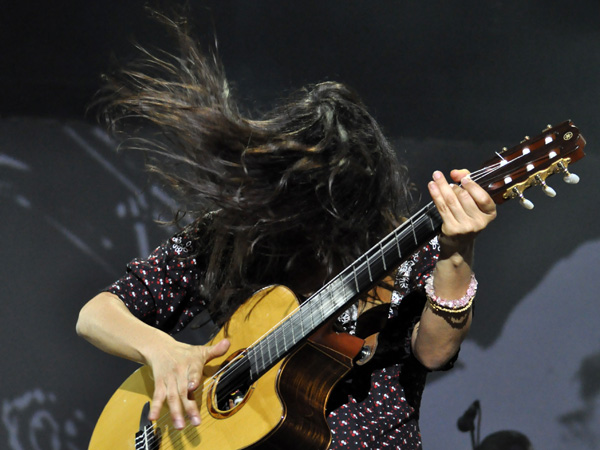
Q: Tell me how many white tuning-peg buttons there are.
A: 3